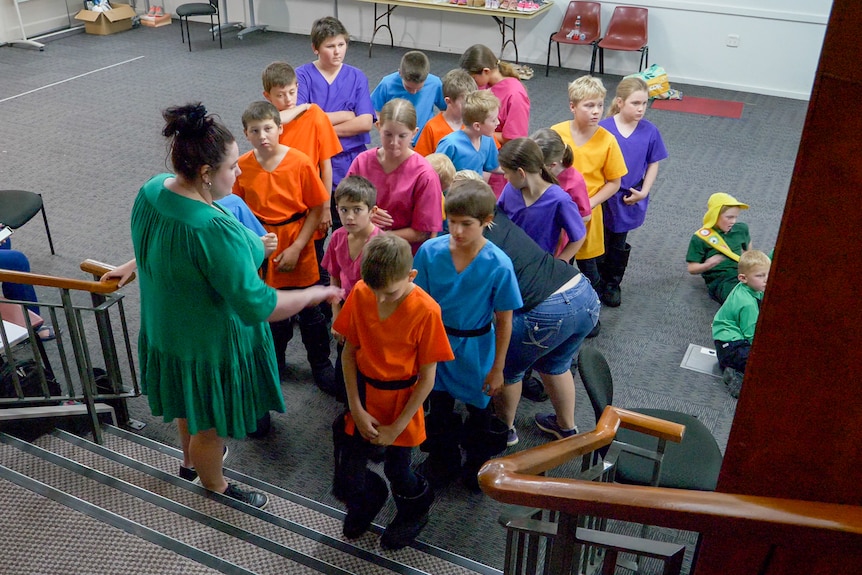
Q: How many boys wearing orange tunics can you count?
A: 4